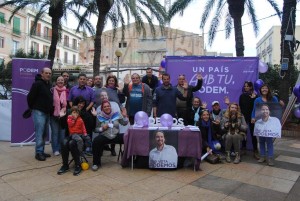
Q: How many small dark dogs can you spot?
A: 1